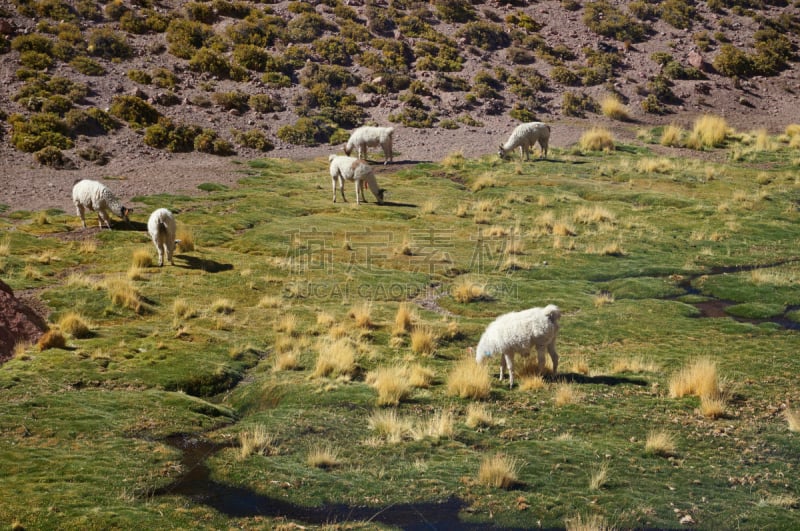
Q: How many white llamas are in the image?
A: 6